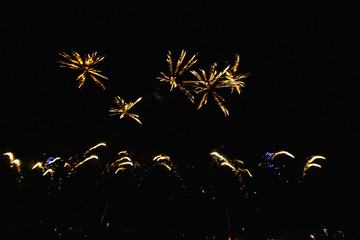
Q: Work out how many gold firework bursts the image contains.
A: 5